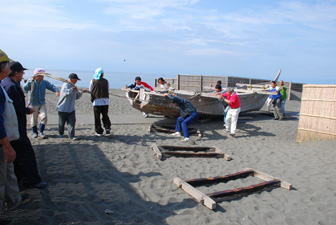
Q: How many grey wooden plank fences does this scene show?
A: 1